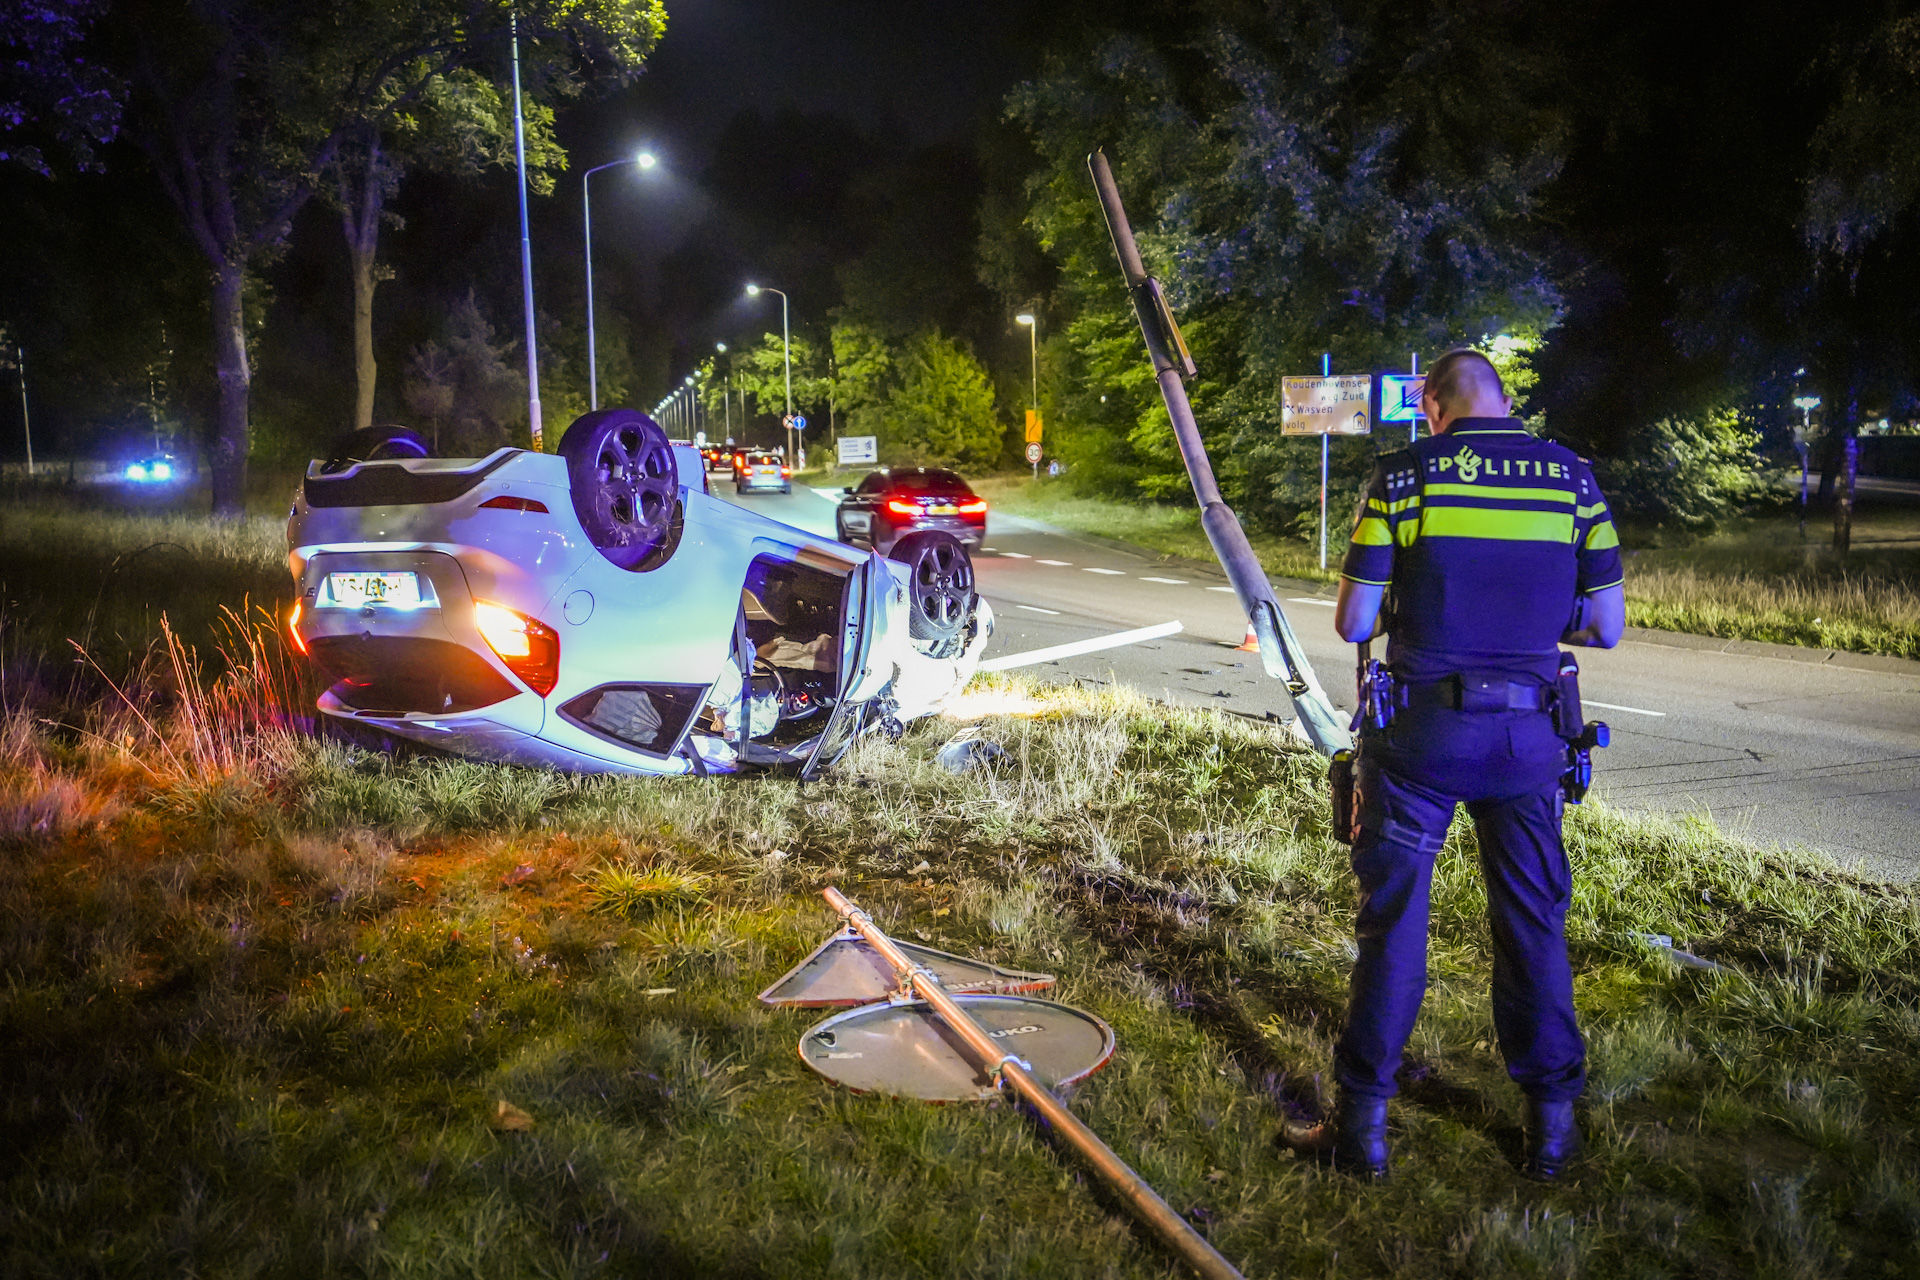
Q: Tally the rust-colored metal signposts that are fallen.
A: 1